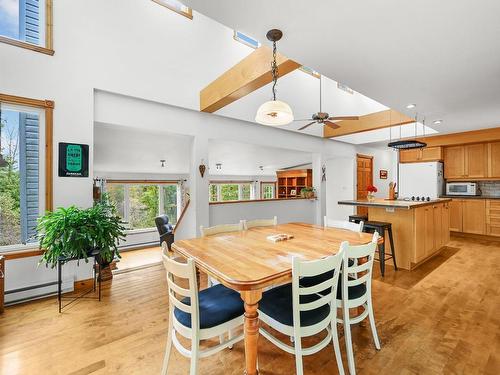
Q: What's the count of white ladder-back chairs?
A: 6